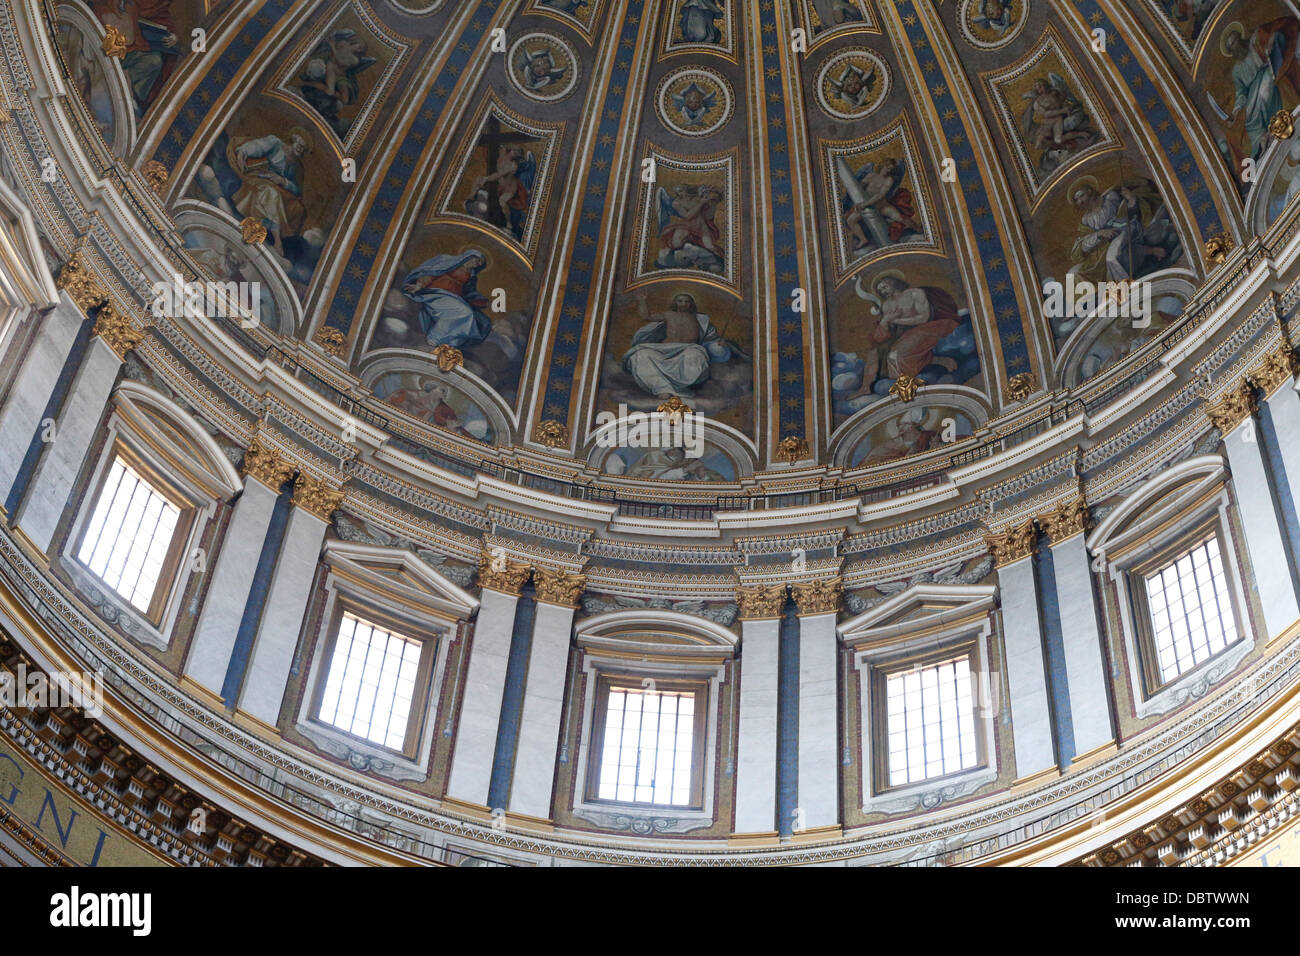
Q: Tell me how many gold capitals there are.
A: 12